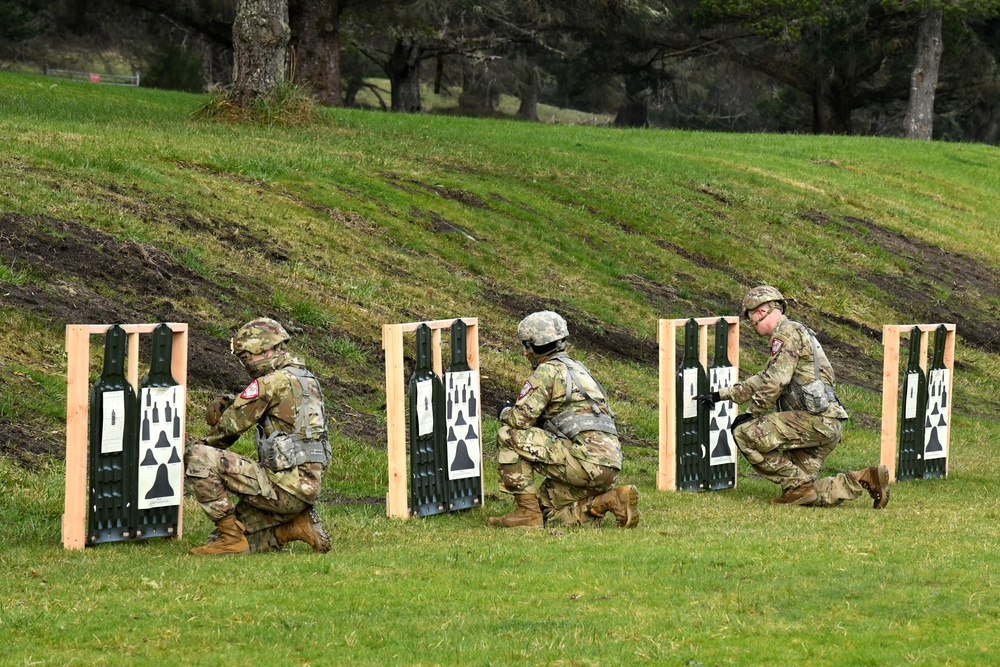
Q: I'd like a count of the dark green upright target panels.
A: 8